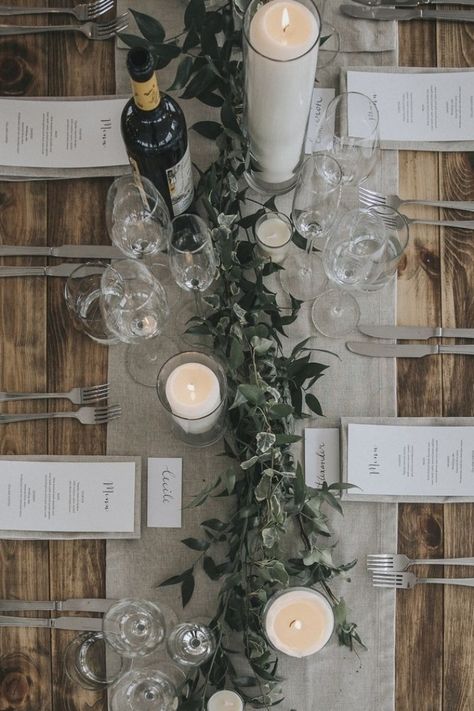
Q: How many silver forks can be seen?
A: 8